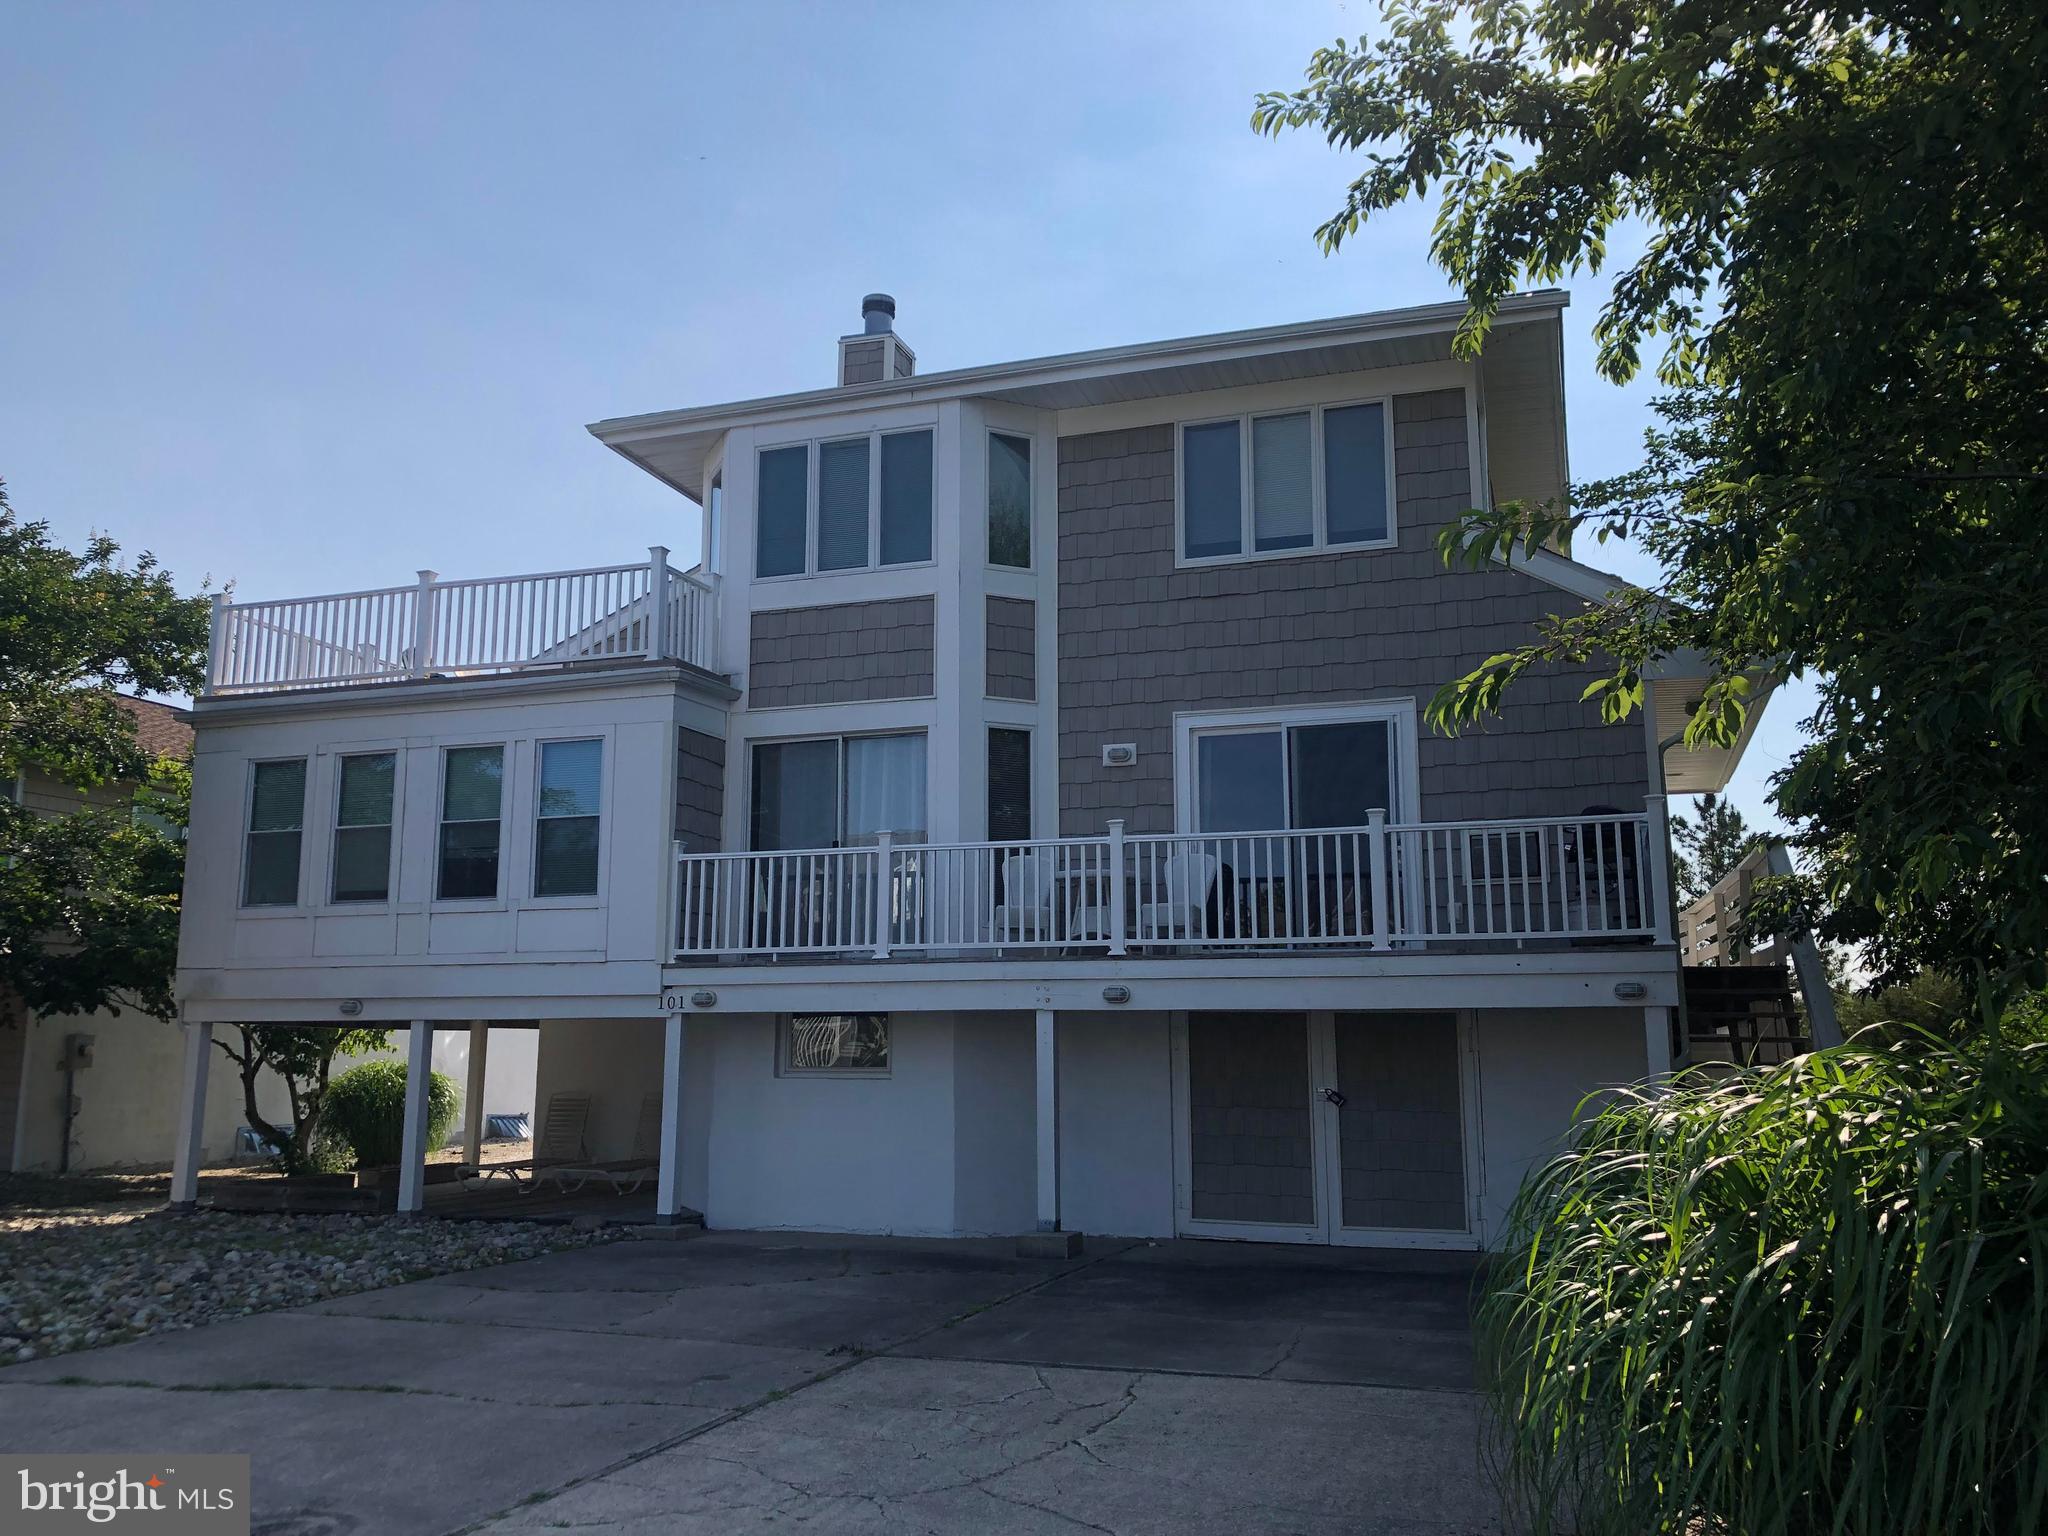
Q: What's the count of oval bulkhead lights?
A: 5